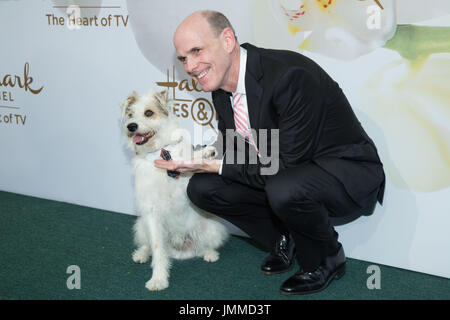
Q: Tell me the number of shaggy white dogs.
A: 1